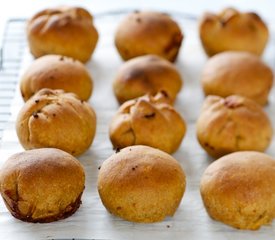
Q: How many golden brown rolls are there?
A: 12